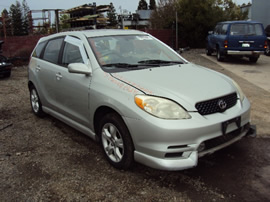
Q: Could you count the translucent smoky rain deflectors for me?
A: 1